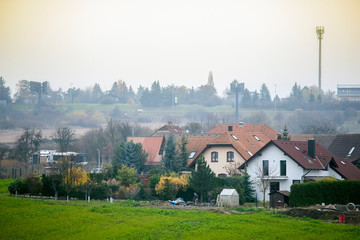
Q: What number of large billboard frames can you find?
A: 2